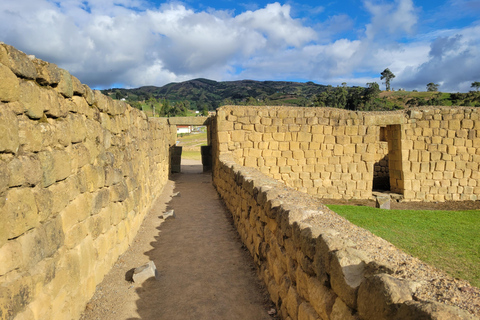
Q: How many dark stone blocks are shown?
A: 2